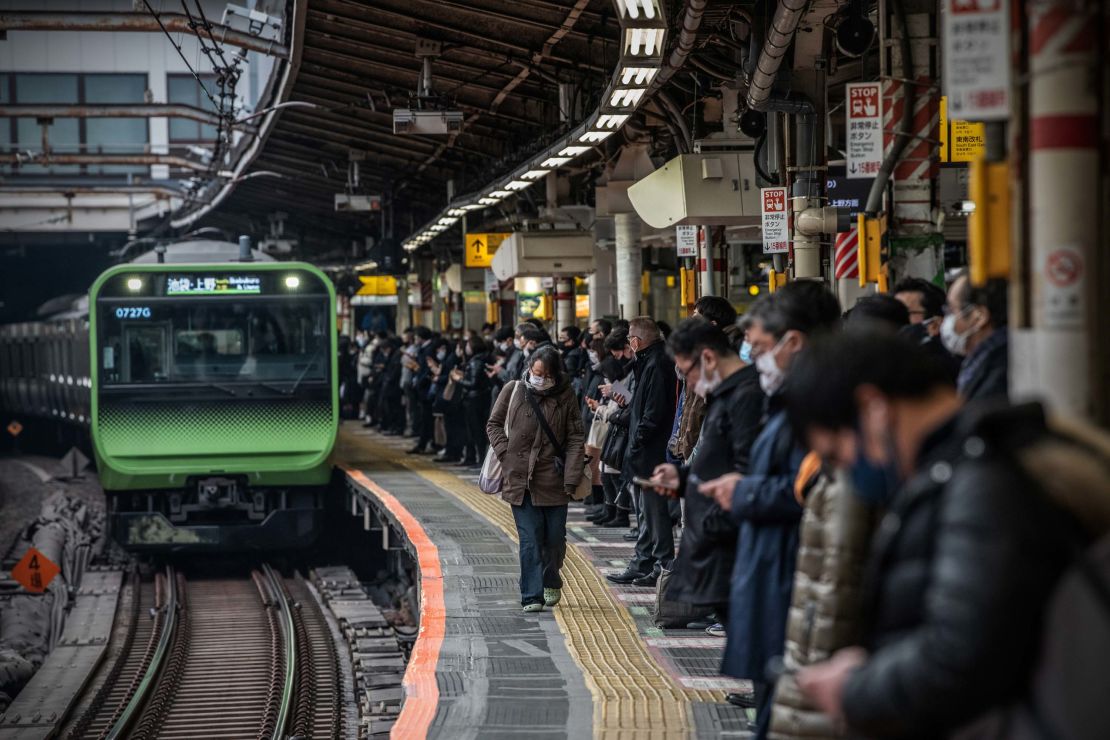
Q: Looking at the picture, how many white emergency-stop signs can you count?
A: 4